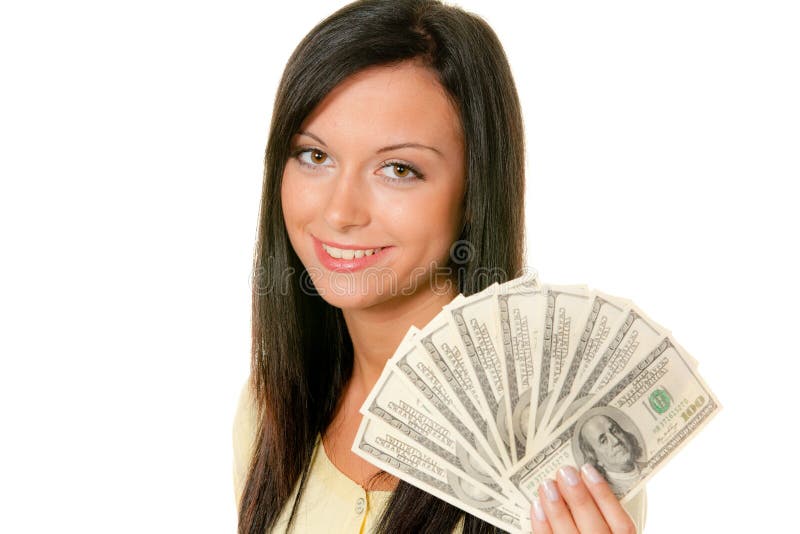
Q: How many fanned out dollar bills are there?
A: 10